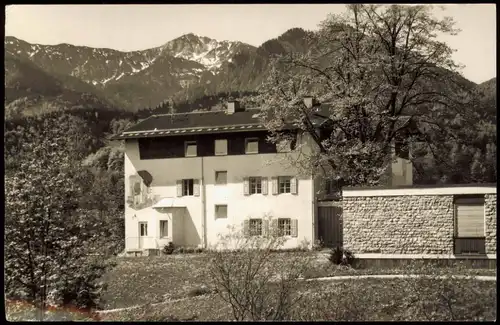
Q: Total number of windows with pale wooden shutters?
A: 5